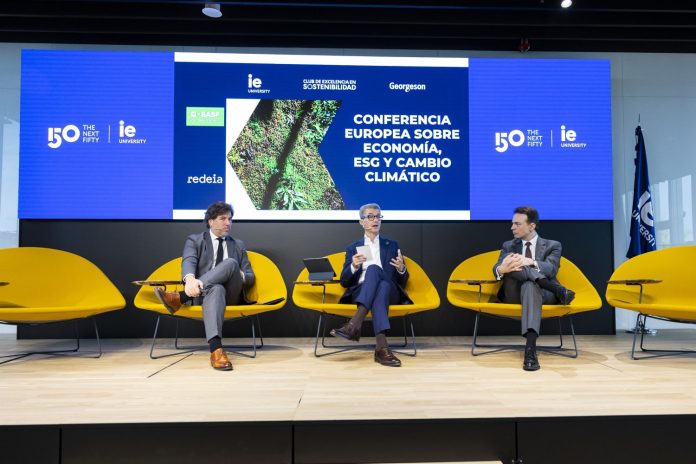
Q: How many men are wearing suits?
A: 3